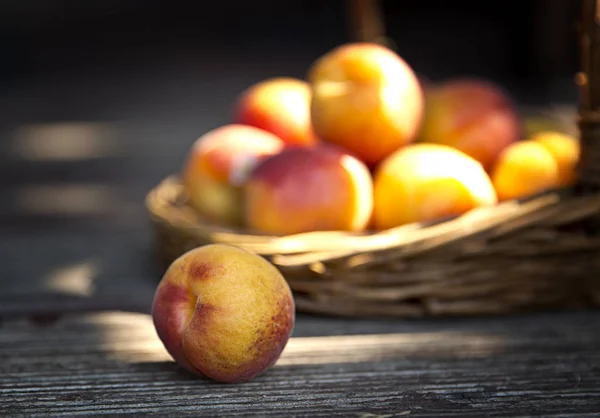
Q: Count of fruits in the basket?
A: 8